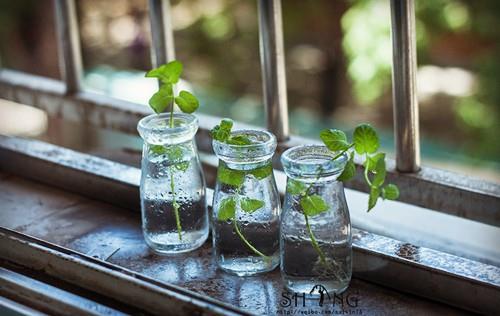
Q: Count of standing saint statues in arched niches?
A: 0